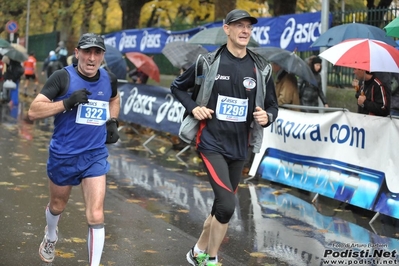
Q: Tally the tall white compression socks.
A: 2